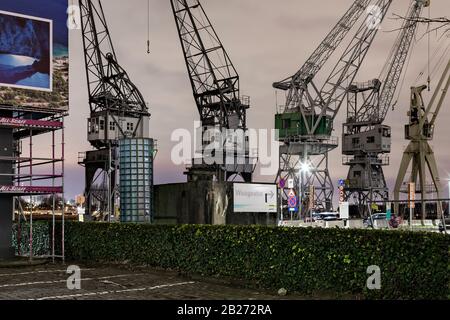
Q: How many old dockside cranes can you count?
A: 5